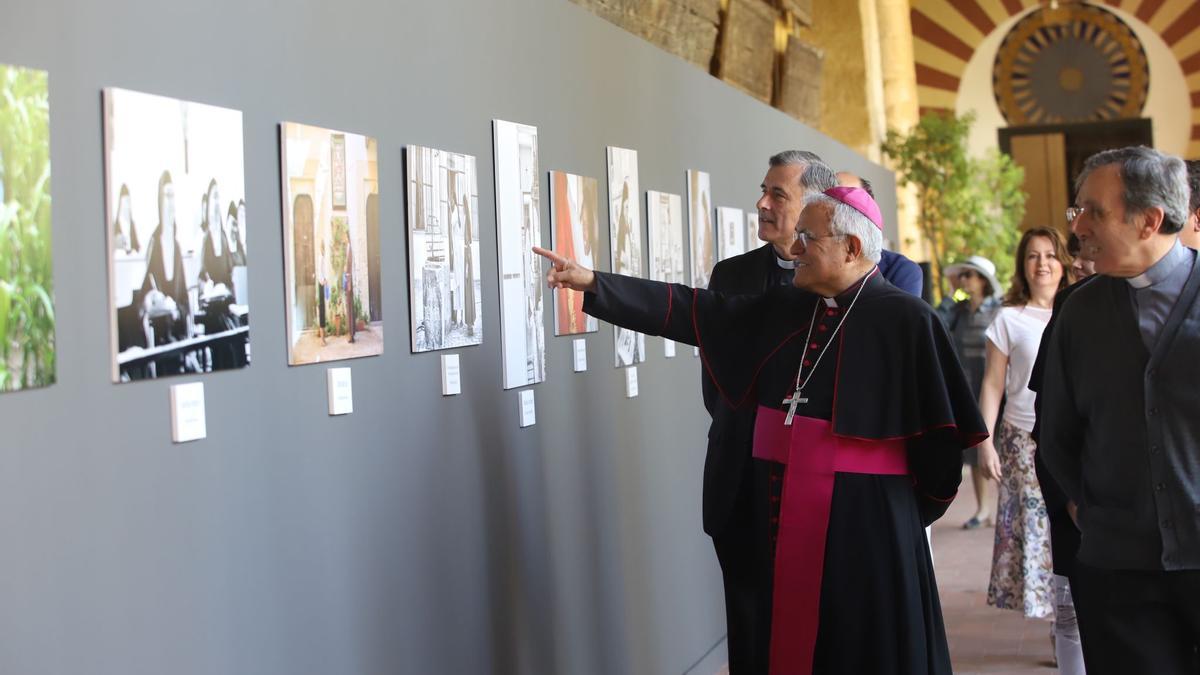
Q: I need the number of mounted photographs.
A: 11